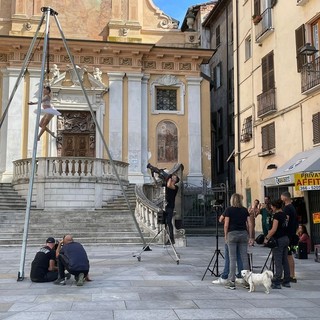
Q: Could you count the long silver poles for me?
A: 3